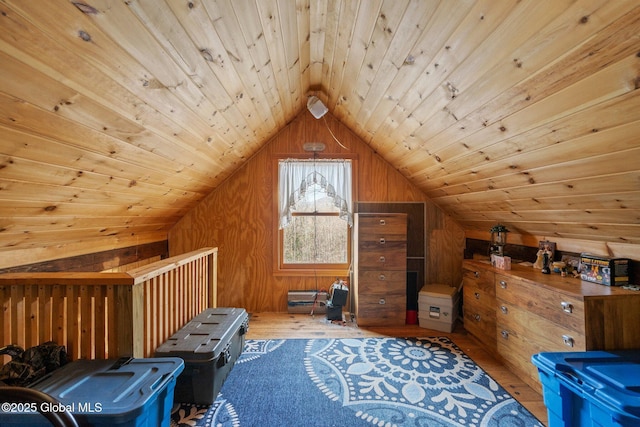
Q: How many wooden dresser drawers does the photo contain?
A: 11